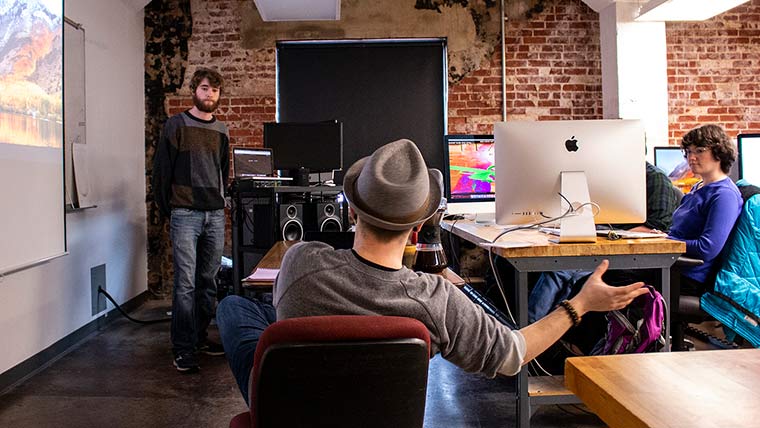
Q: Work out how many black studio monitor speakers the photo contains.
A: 2